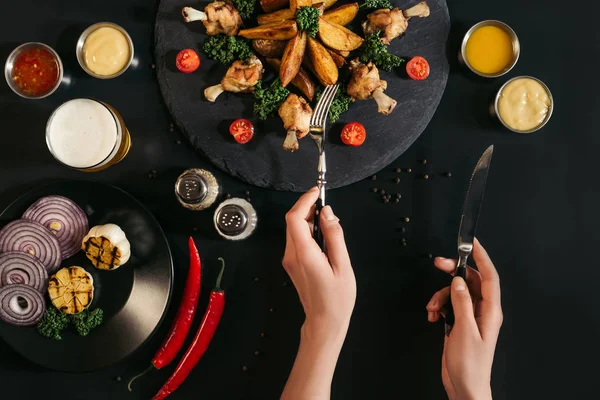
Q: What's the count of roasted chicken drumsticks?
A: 5